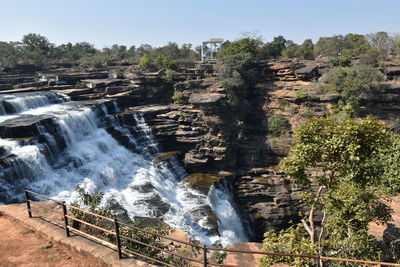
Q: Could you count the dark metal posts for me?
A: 5